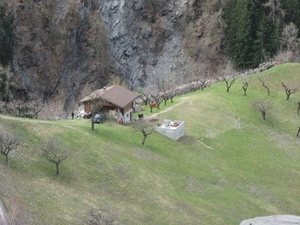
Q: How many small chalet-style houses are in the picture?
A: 1